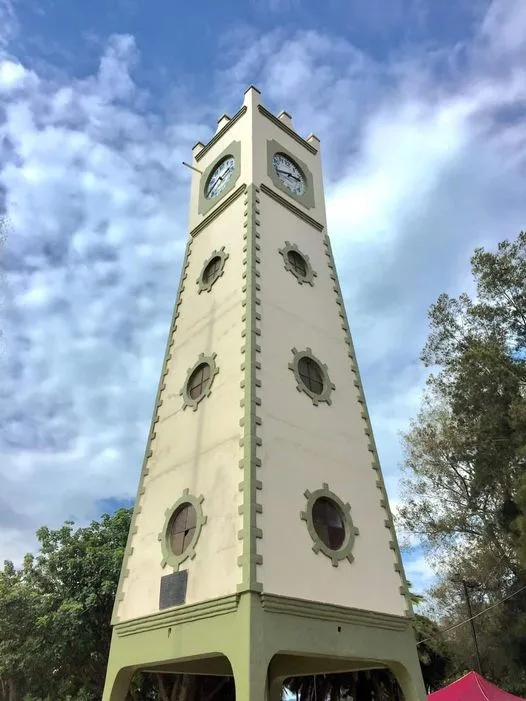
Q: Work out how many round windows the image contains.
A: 6